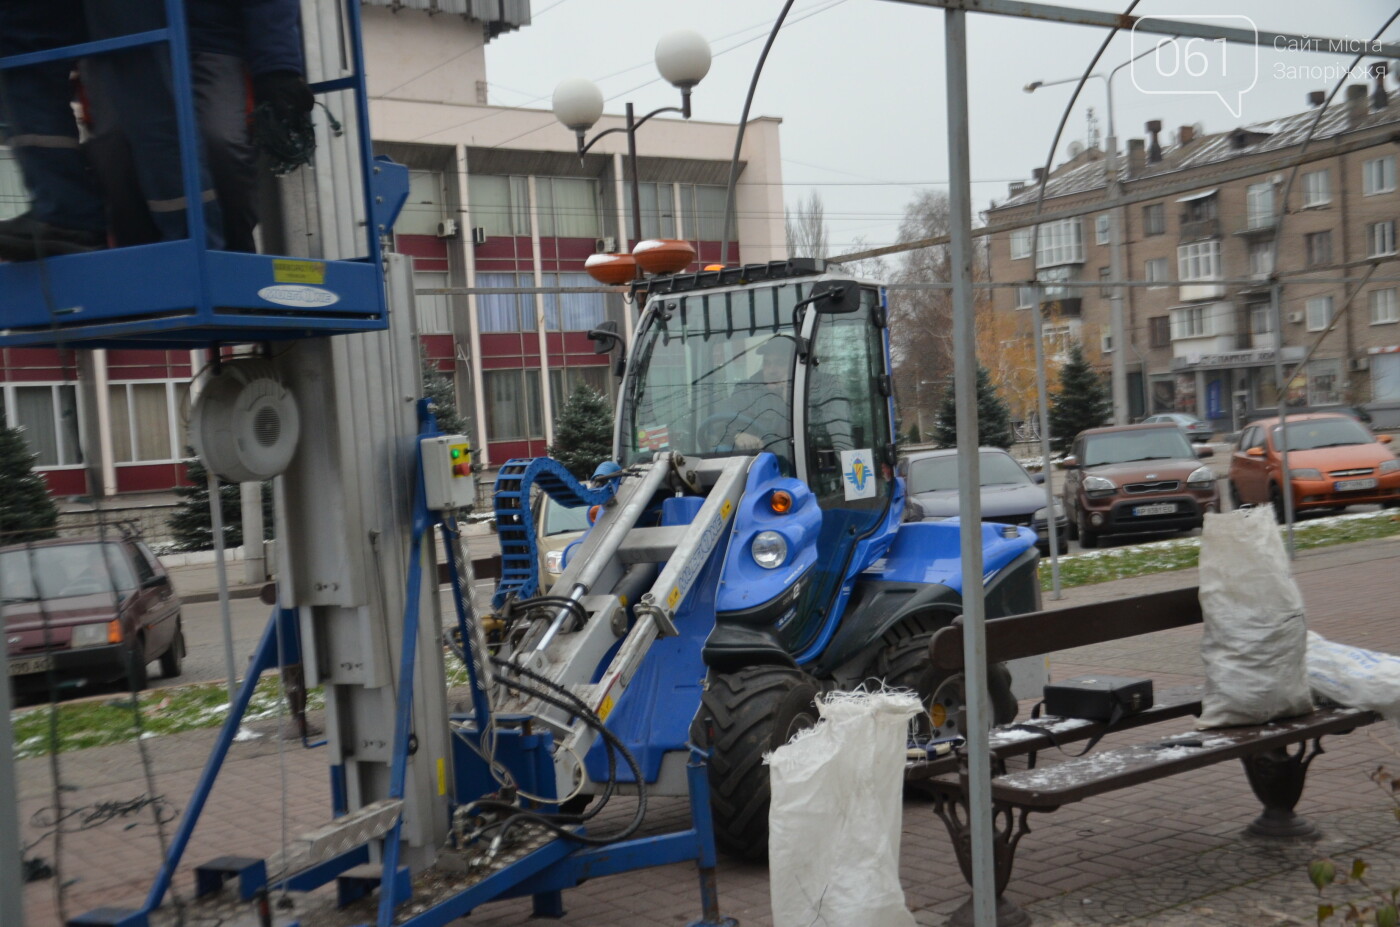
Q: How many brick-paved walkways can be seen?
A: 1